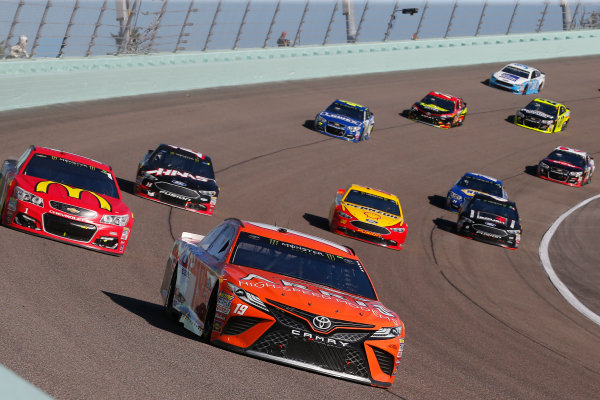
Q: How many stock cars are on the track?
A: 11